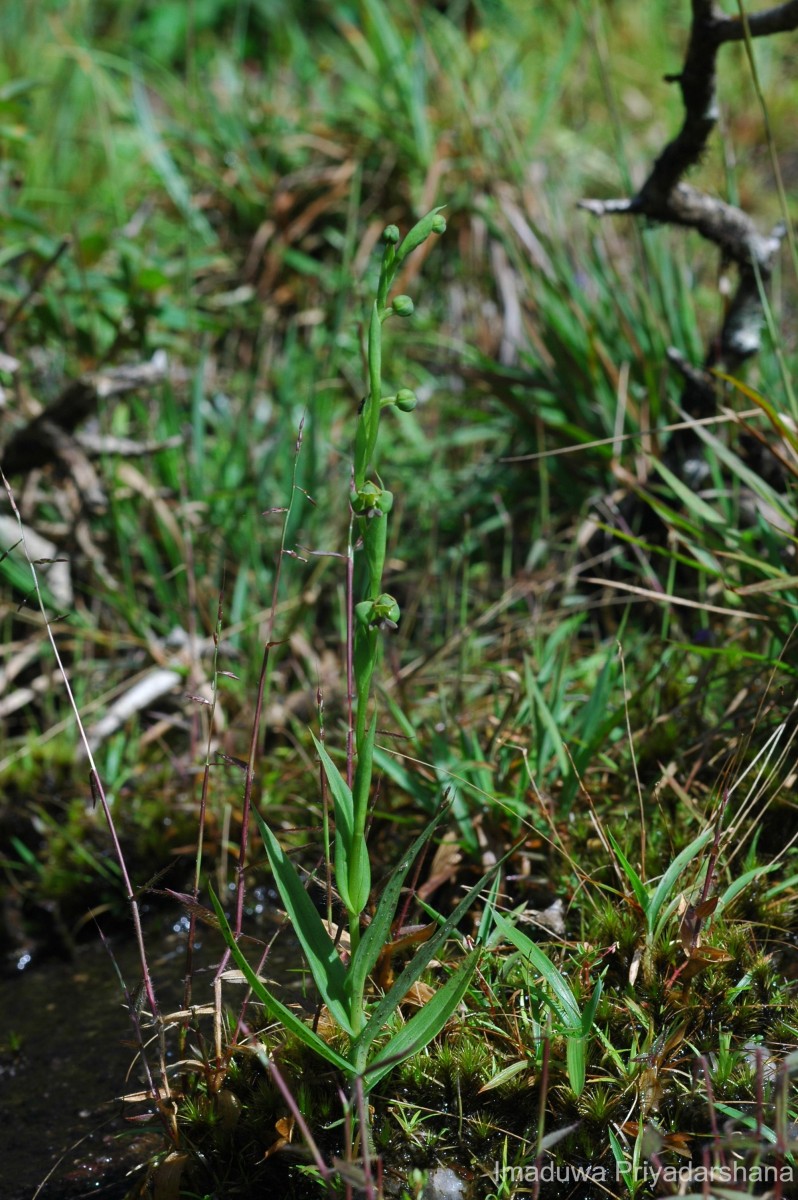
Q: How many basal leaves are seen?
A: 5